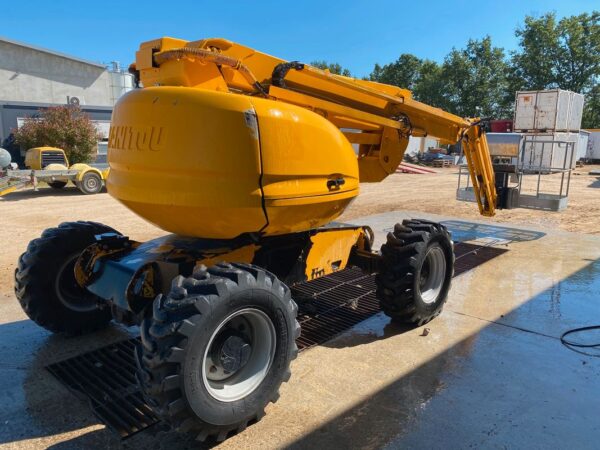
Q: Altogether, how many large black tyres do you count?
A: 3